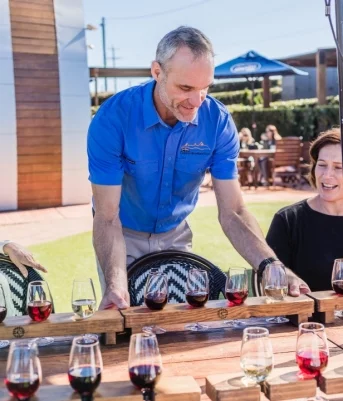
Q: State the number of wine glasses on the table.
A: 13